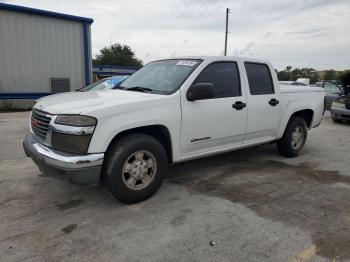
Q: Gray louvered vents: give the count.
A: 1